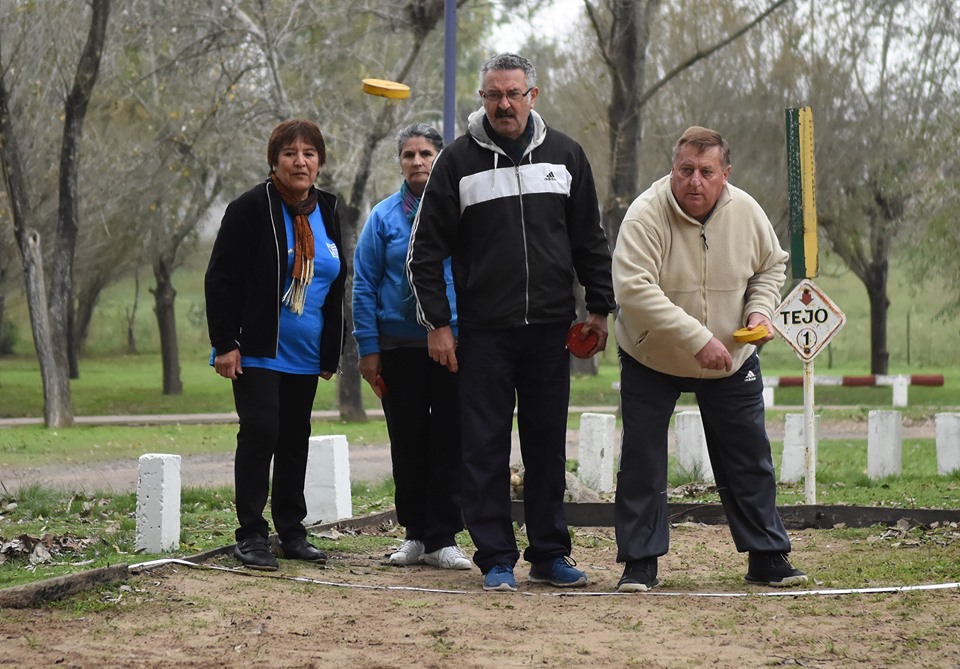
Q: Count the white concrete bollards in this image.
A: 7